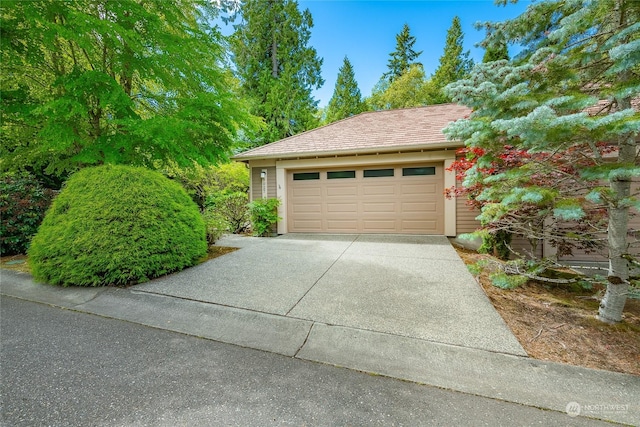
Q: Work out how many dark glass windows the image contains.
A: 4